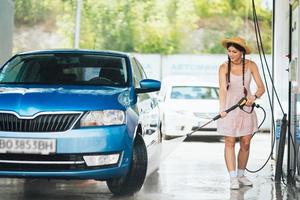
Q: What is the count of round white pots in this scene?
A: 0